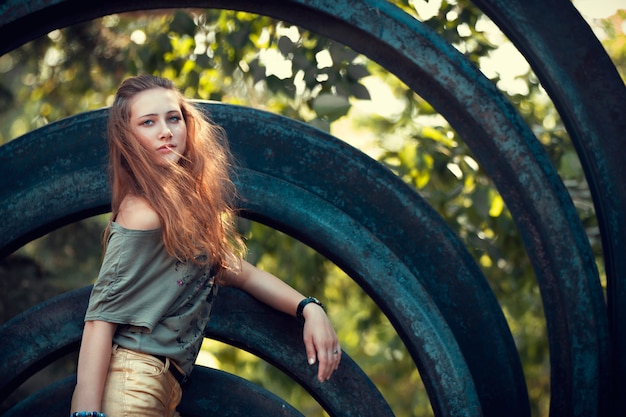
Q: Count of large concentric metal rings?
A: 5